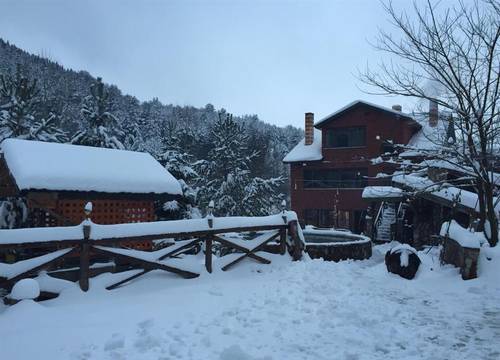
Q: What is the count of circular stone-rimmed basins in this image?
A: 1